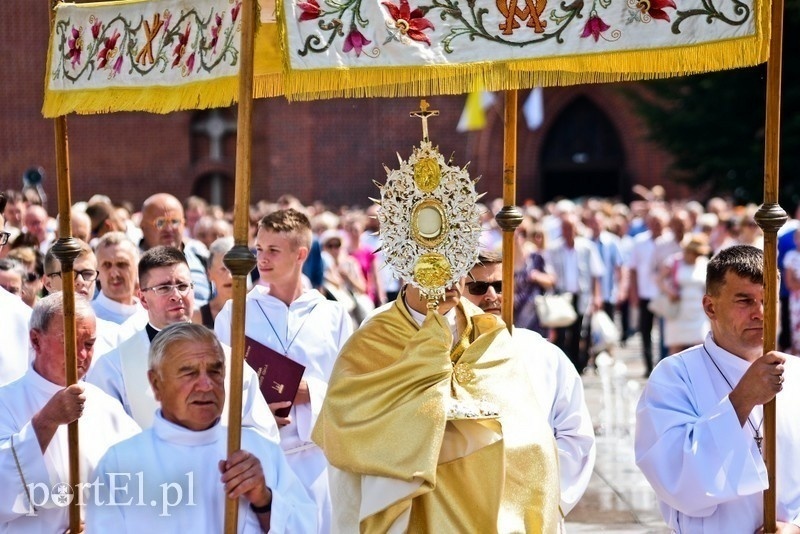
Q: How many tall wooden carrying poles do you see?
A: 4